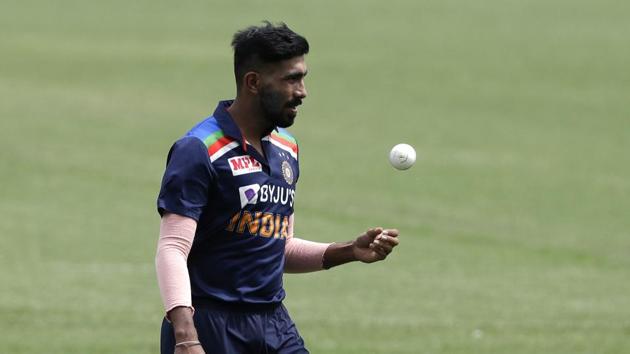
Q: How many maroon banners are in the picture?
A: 0